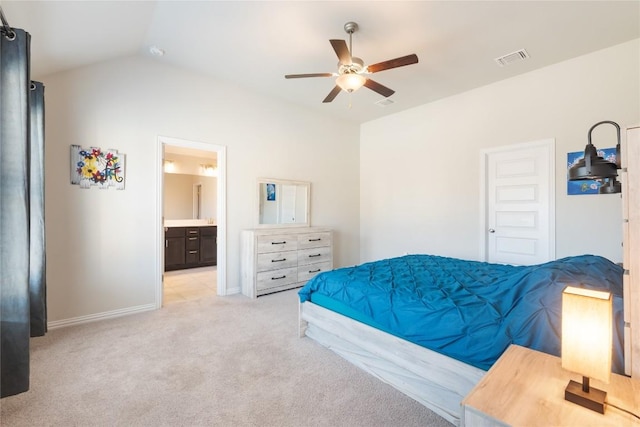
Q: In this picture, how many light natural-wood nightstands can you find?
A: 1